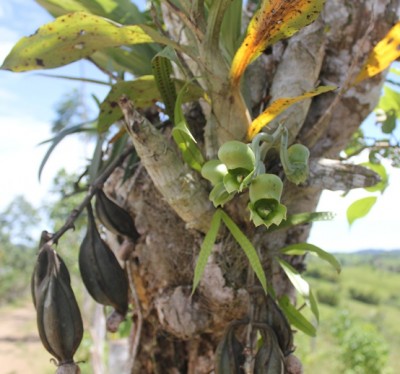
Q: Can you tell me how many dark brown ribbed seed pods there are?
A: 7